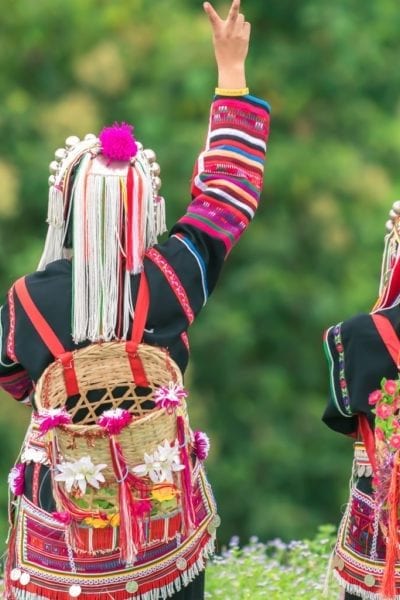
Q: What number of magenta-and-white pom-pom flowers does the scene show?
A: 5